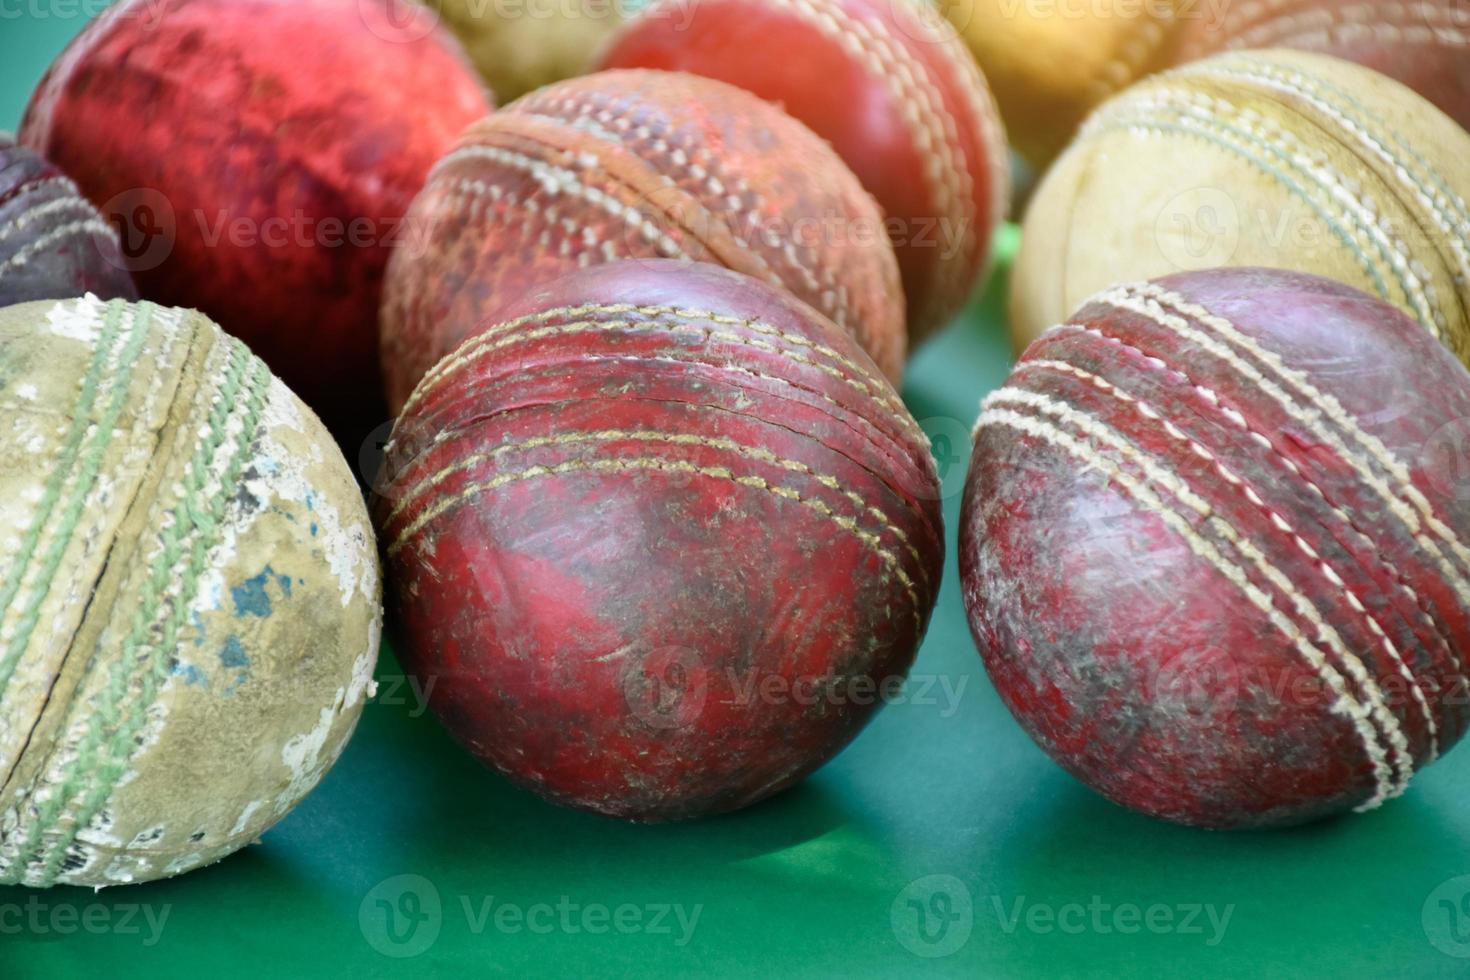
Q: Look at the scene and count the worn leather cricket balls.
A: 11